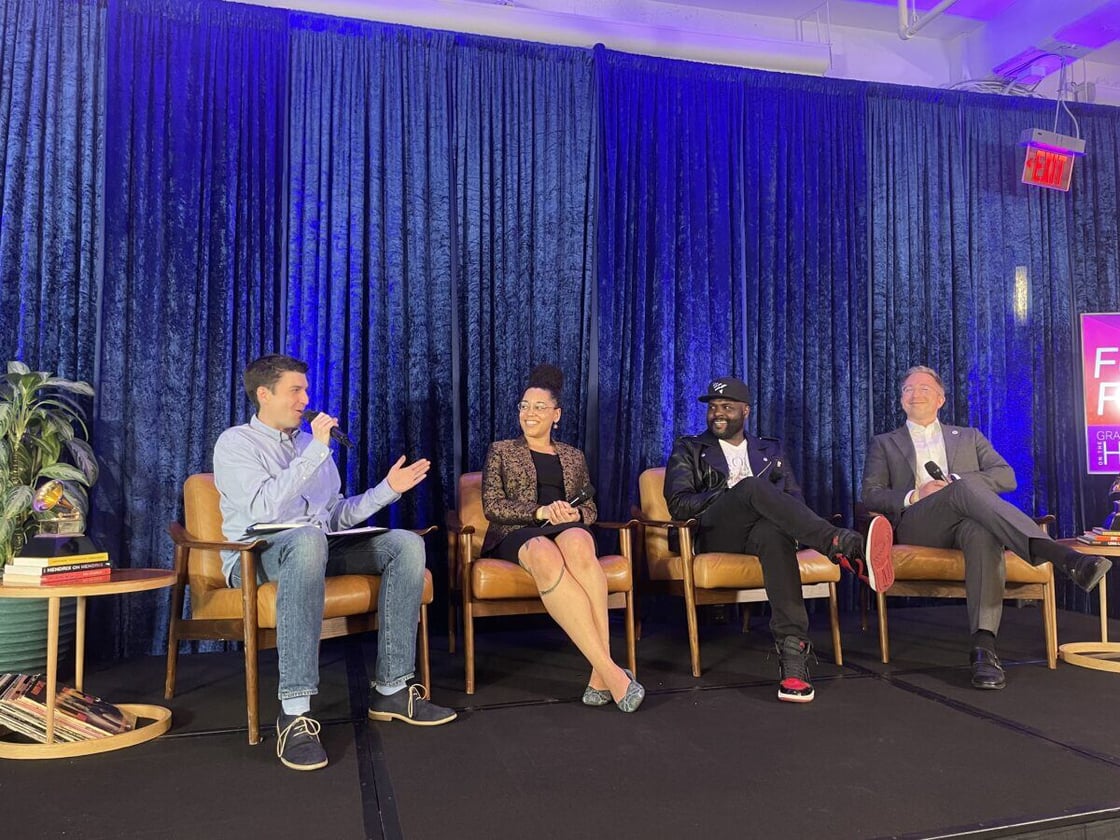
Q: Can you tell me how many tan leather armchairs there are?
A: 4